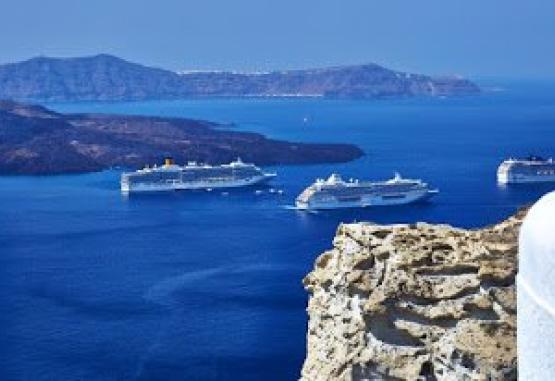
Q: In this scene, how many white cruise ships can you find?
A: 3